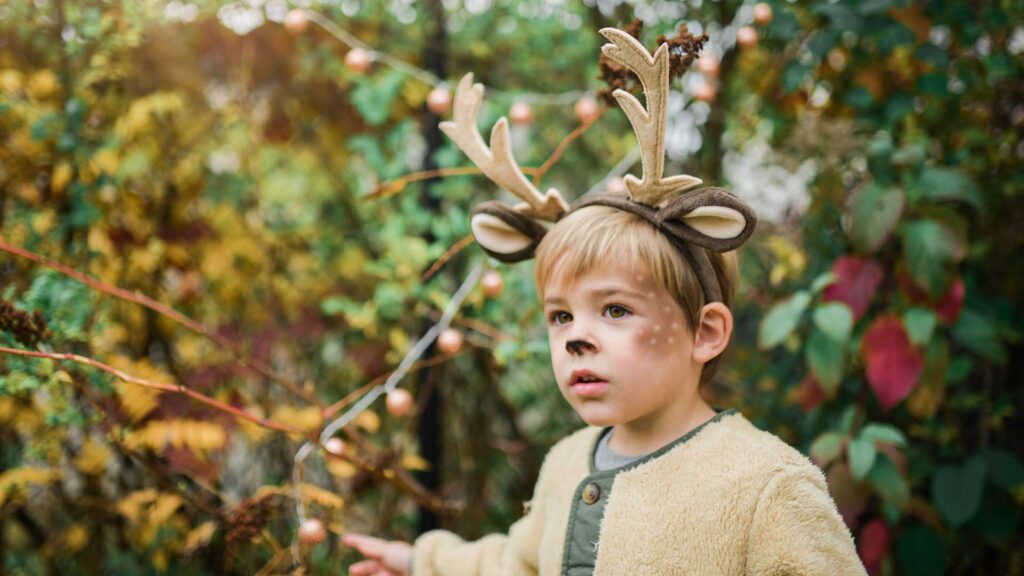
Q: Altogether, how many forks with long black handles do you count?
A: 0